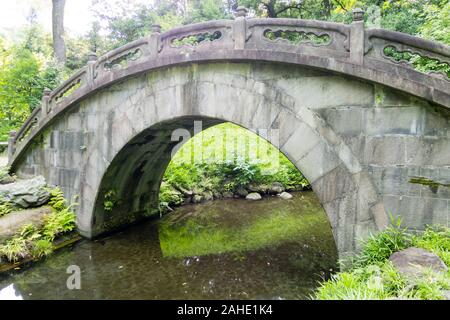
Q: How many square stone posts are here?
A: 6